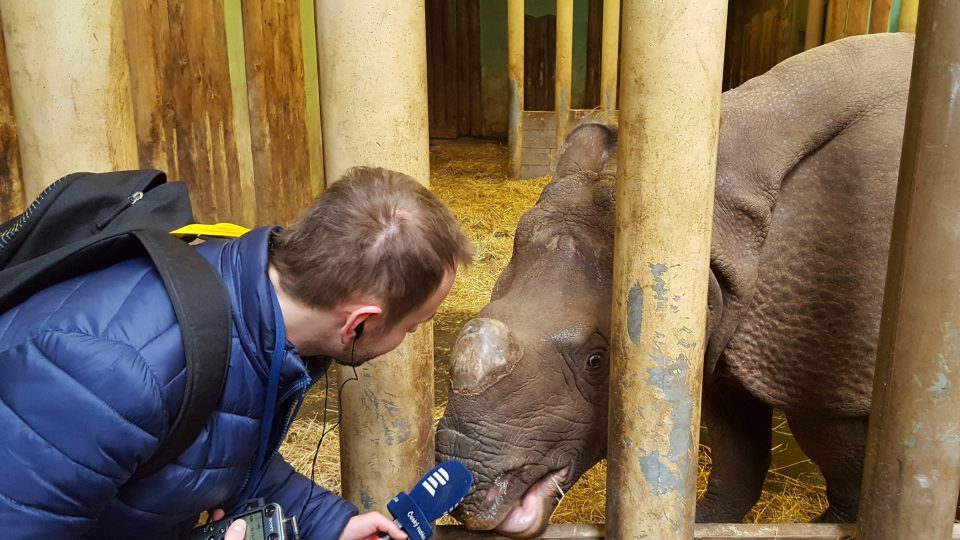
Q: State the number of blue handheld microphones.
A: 1